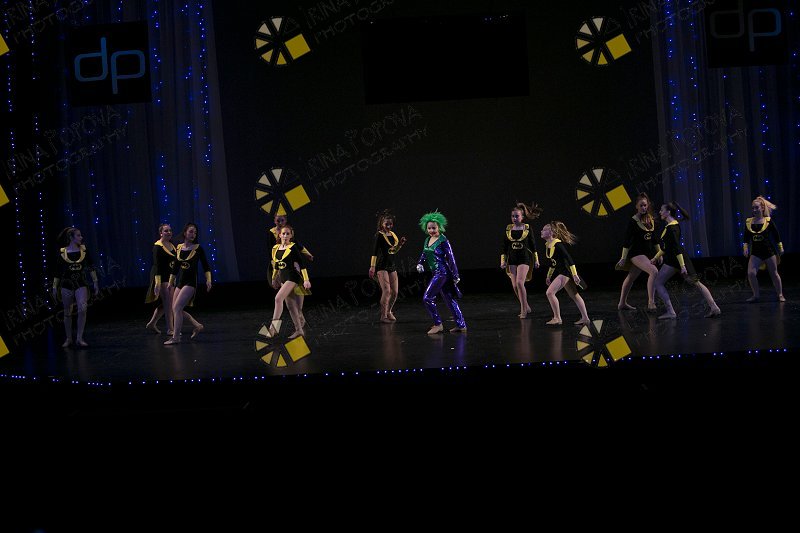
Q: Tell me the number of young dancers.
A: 12